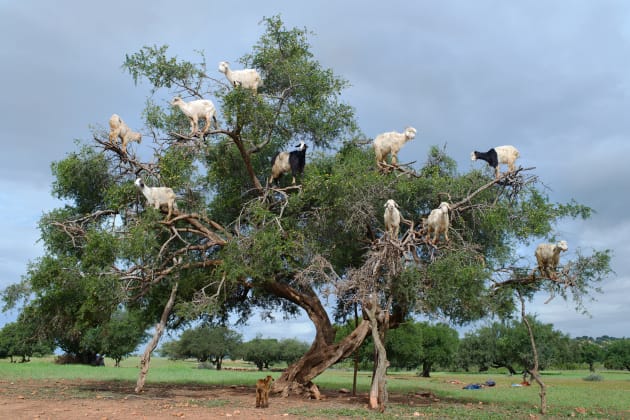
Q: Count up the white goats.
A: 8